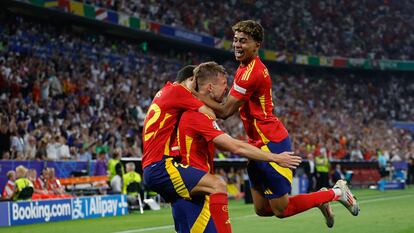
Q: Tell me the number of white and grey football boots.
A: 2